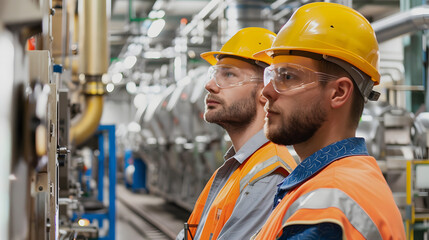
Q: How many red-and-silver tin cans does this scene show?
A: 0